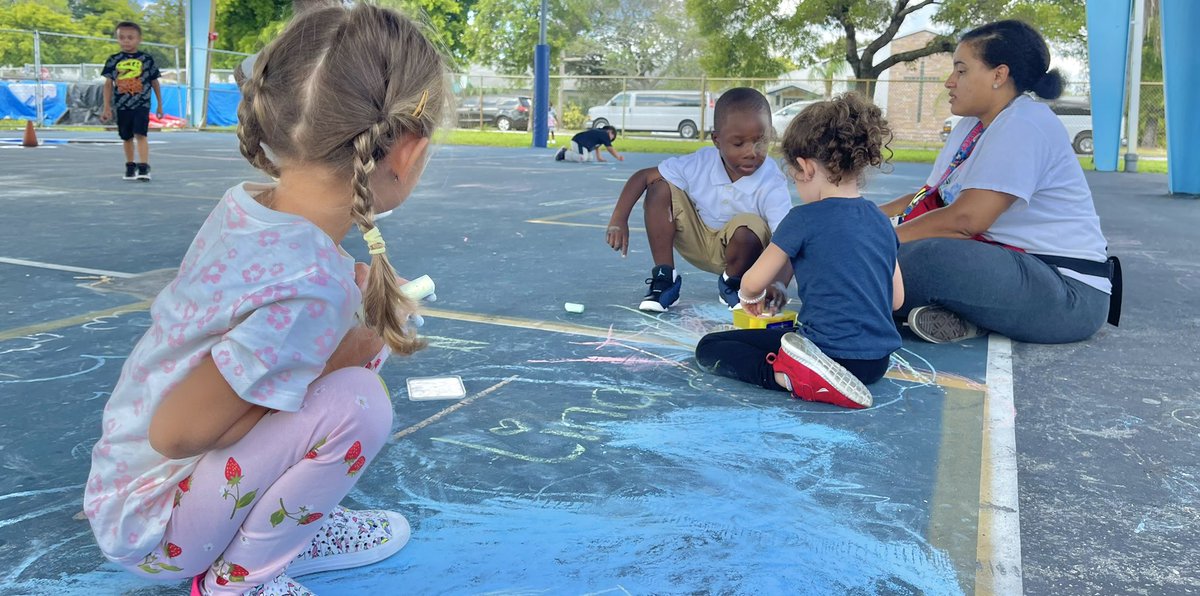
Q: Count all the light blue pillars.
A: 3